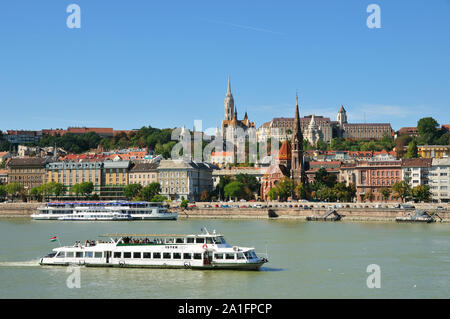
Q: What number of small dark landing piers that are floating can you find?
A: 2